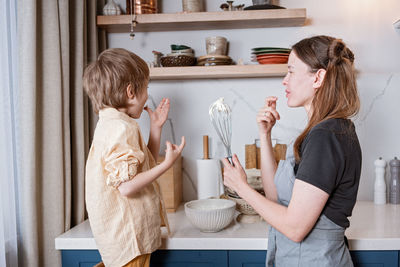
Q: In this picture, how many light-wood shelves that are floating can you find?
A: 2